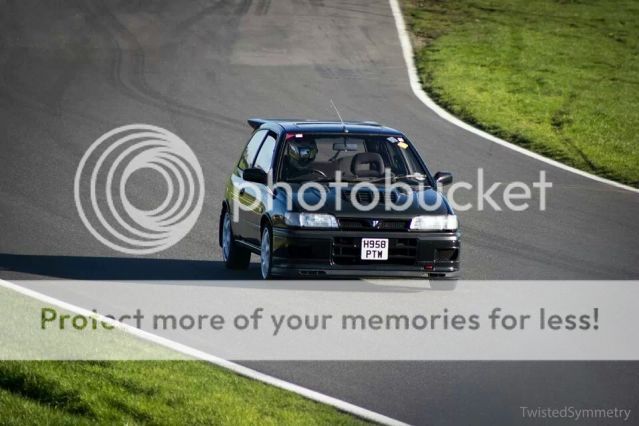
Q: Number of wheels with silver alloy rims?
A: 2